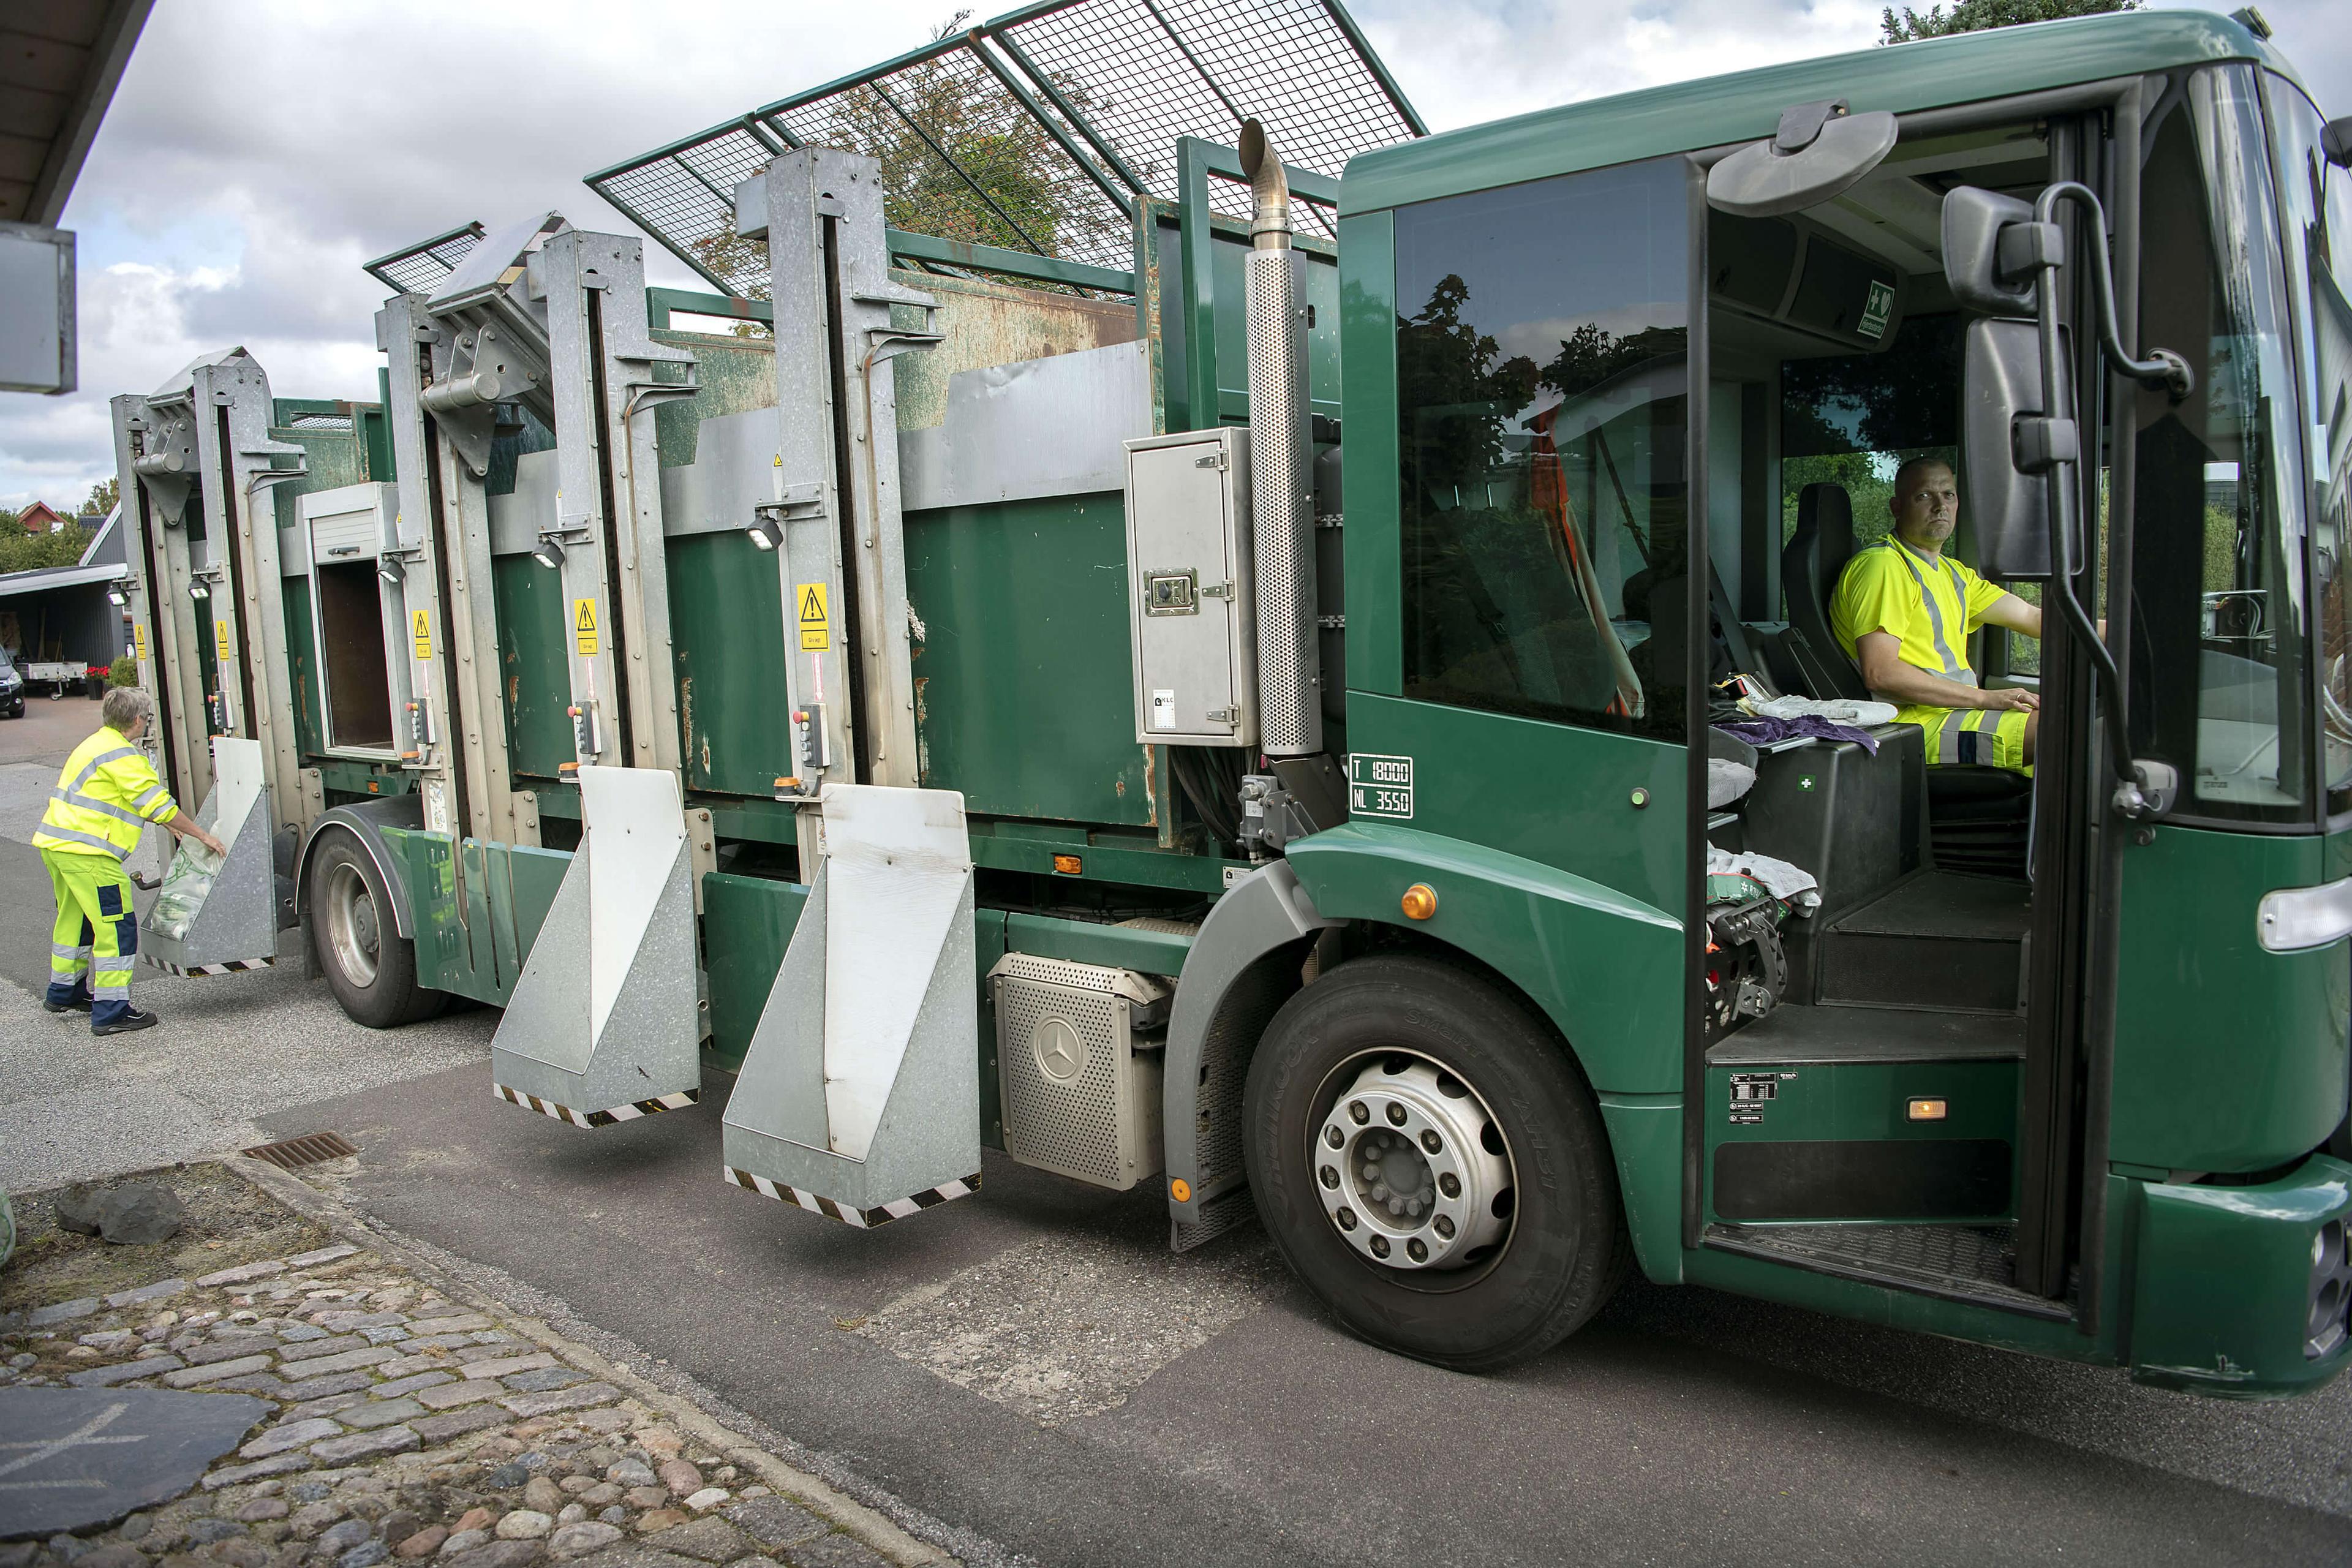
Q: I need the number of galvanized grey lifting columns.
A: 5